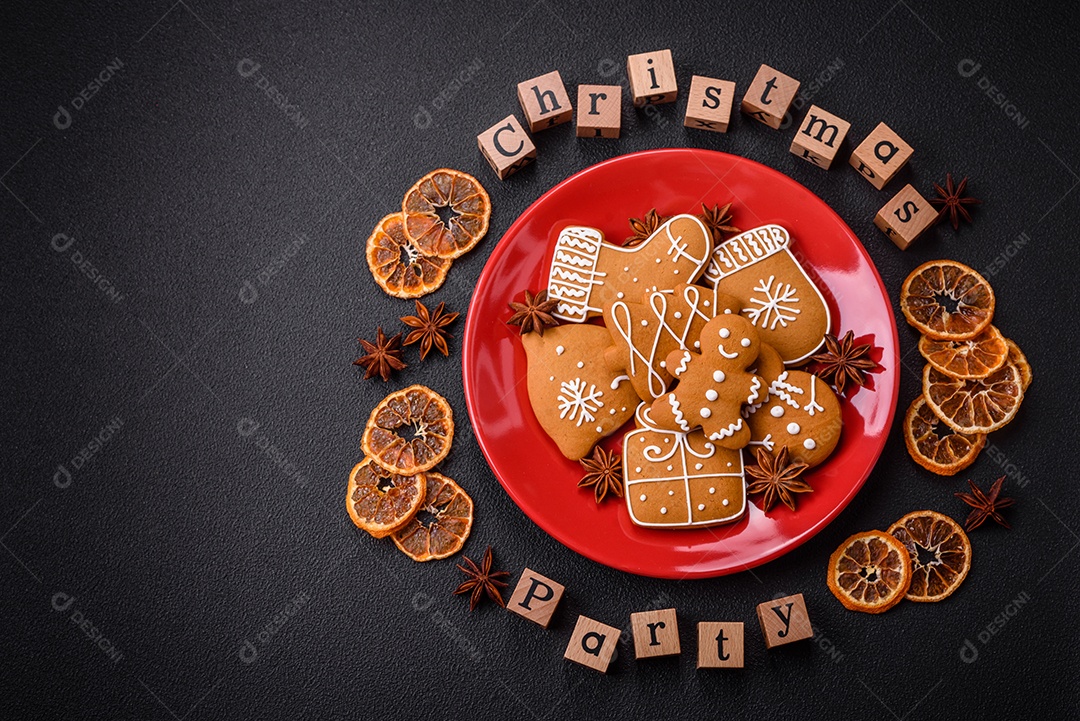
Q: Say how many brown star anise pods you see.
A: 11